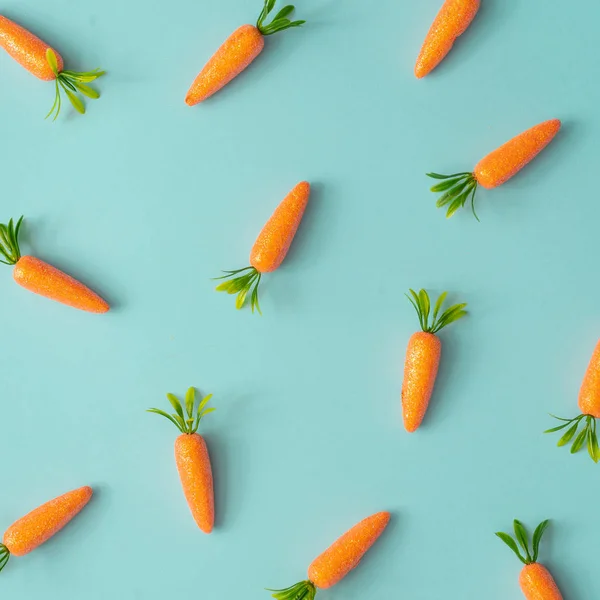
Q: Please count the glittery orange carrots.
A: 12